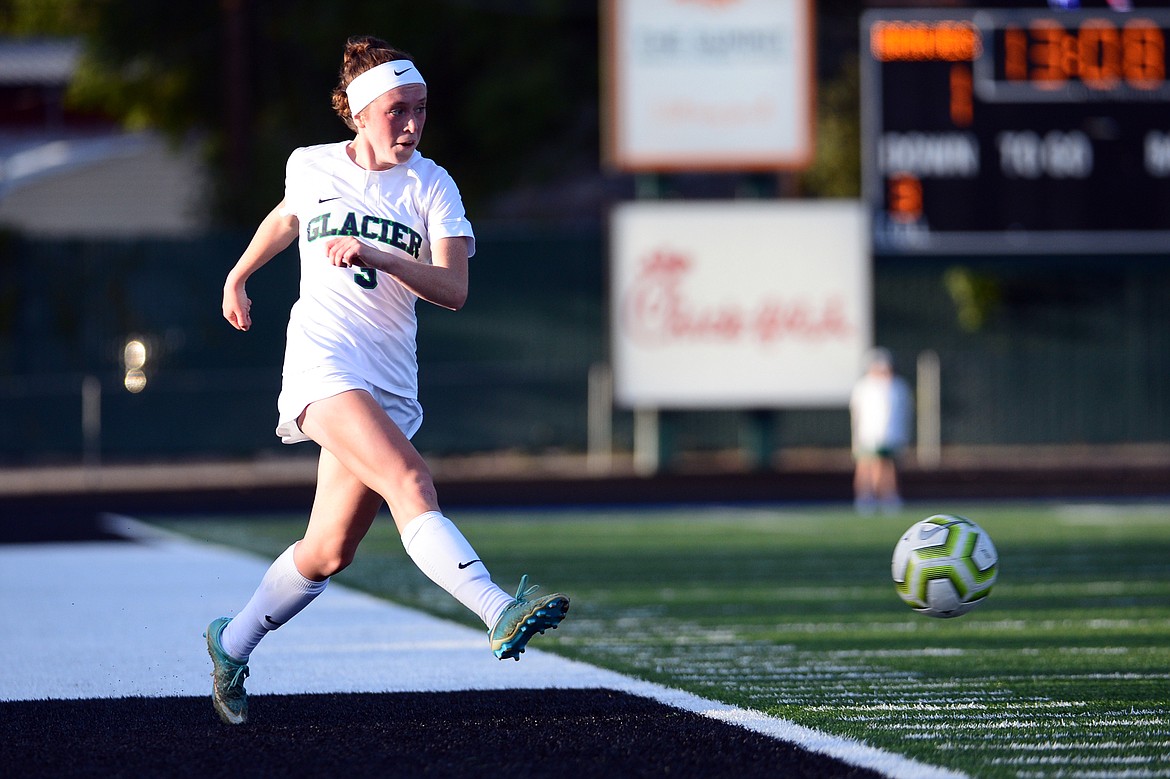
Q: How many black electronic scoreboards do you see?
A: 1